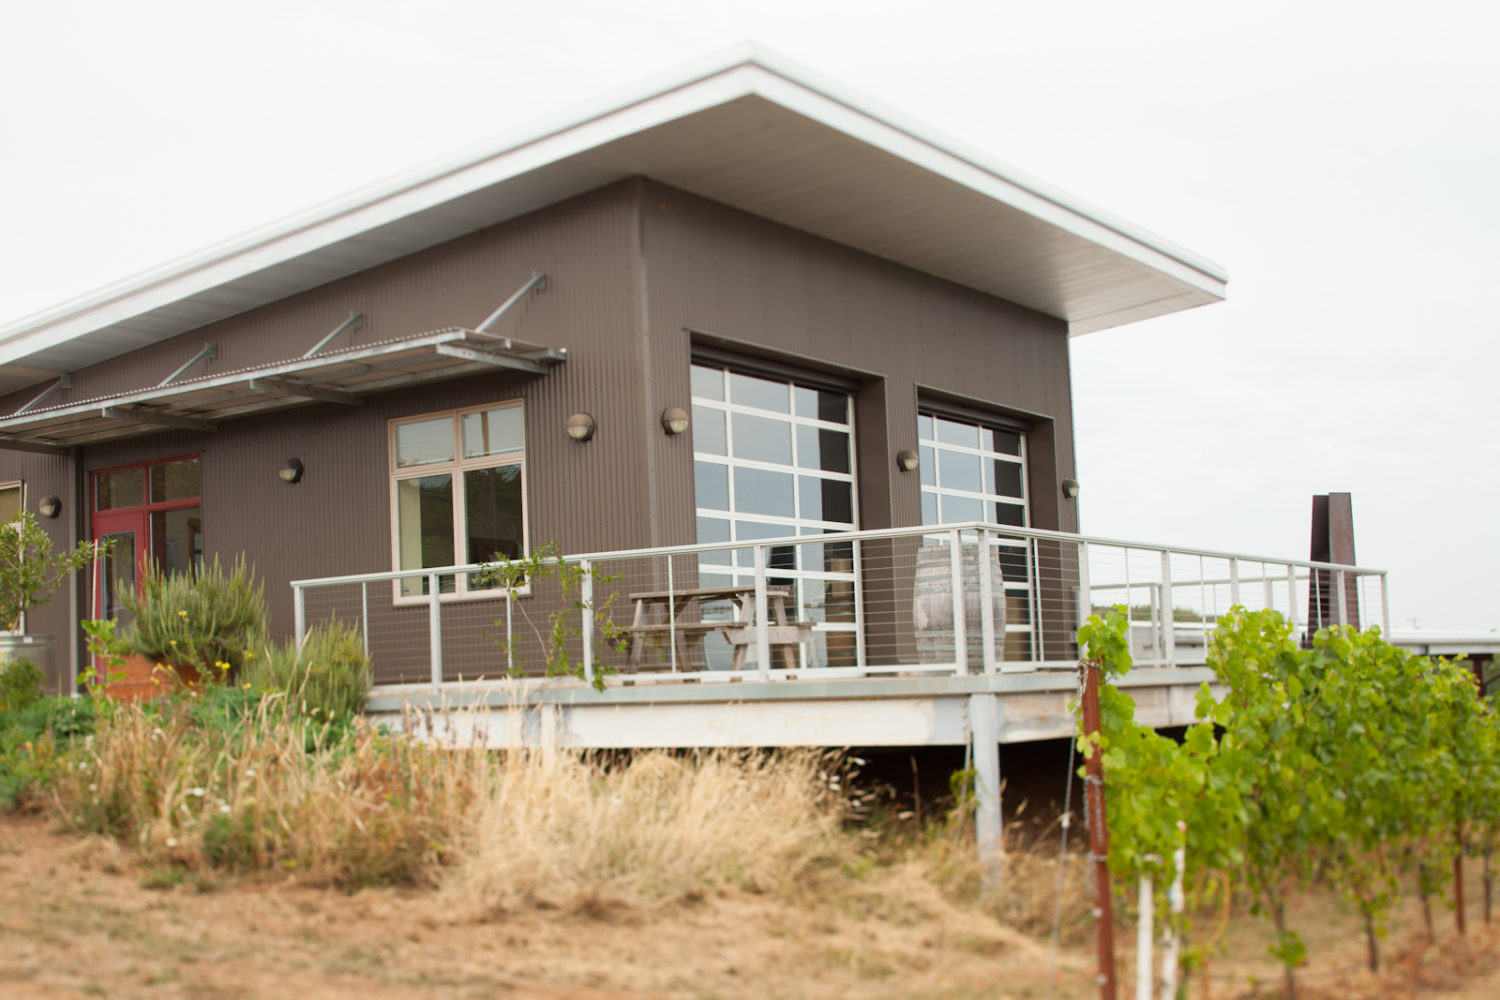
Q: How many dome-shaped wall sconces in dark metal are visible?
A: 6